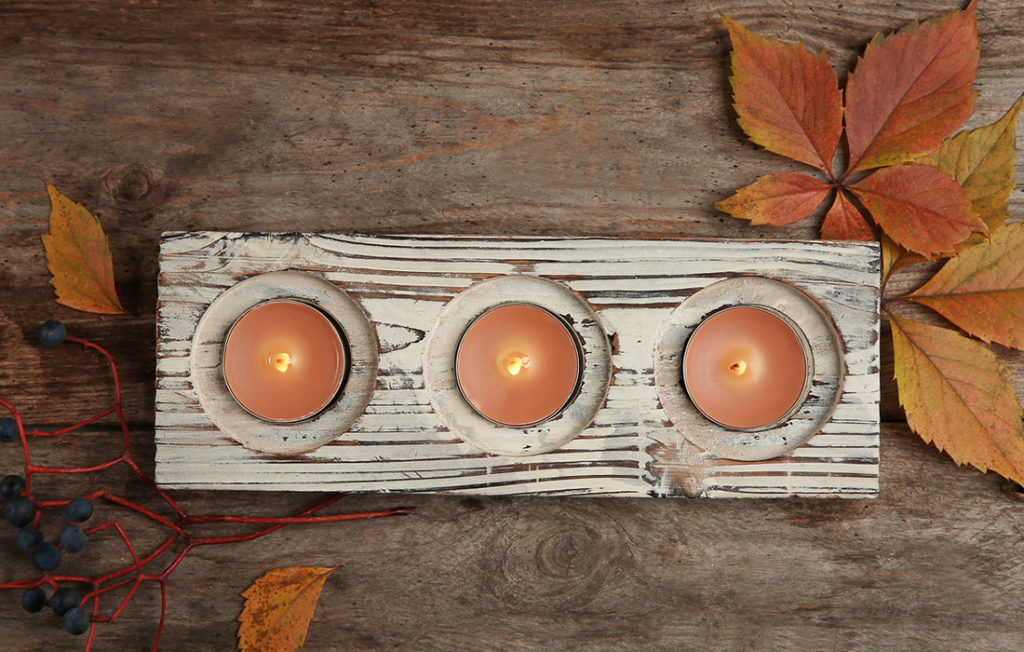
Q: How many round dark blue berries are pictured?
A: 11